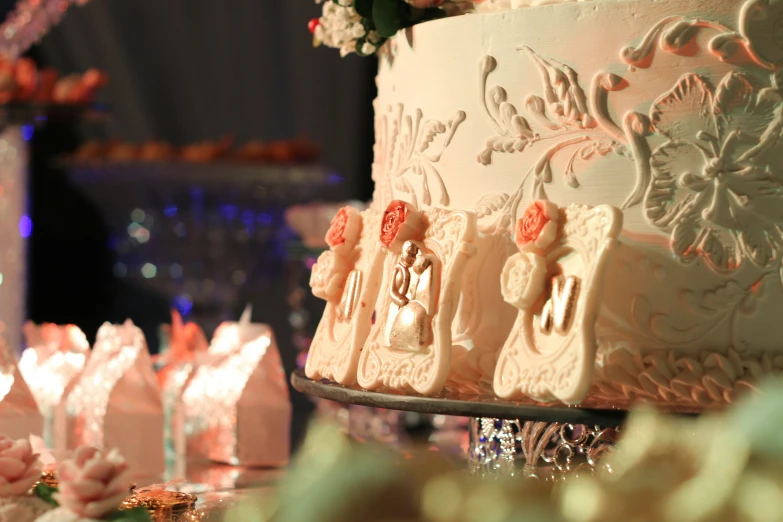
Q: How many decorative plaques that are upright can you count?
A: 3